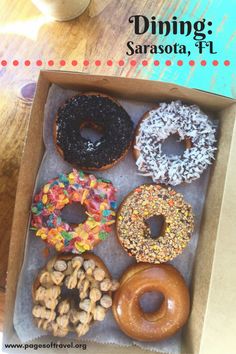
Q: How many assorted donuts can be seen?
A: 6